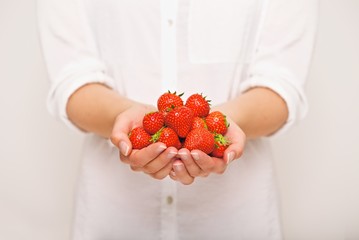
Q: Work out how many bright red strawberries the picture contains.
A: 10